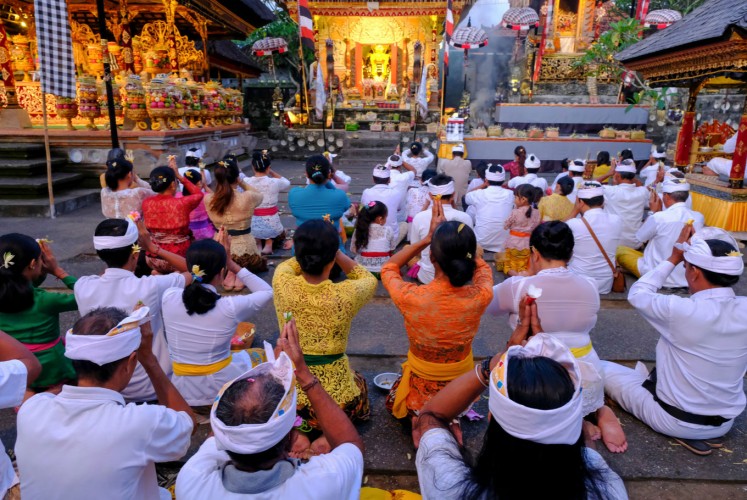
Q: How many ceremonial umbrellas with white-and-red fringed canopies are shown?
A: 4